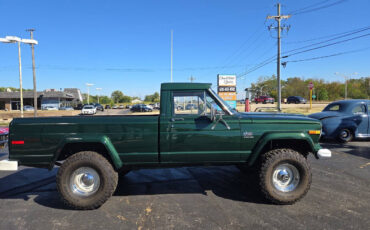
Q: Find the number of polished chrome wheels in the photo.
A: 2